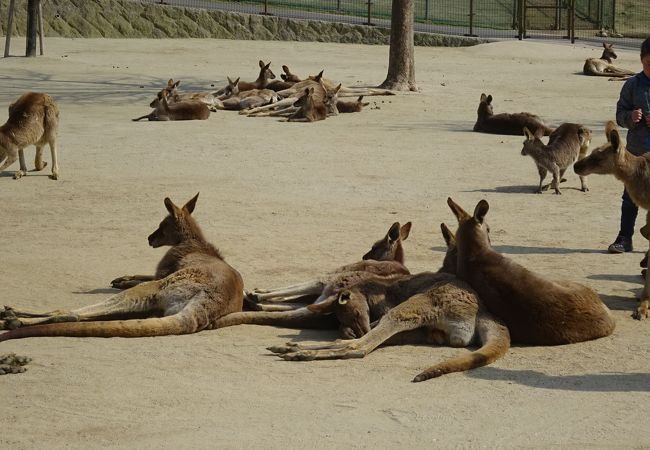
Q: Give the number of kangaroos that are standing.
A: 3